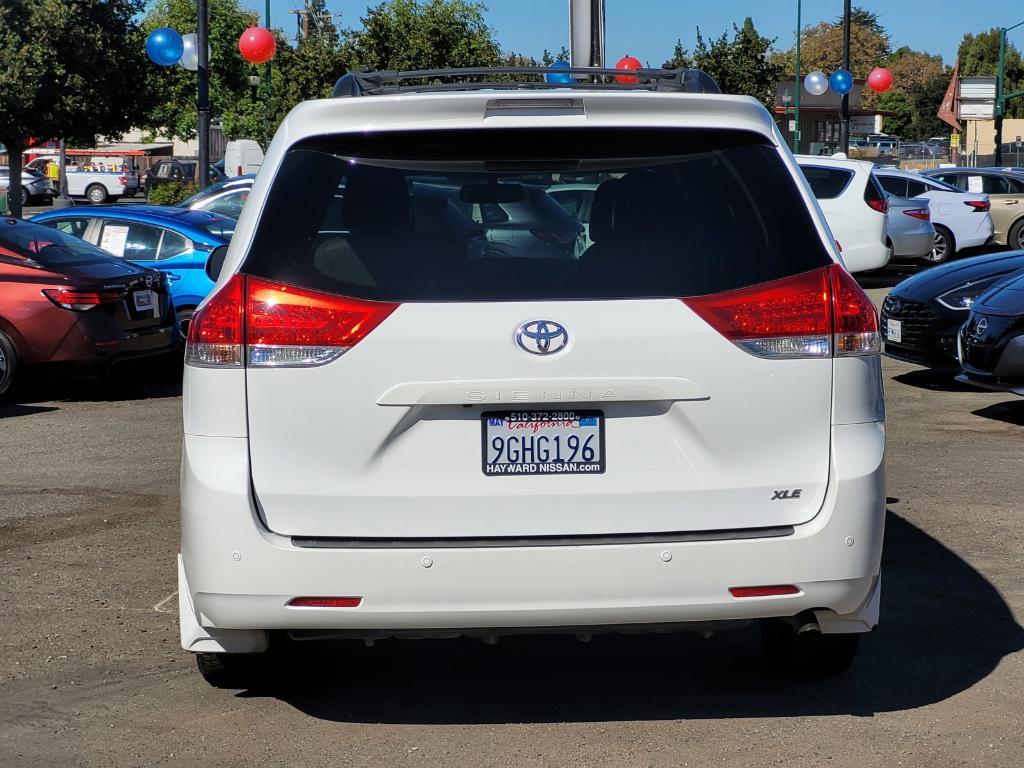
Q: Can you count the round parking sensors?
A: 4